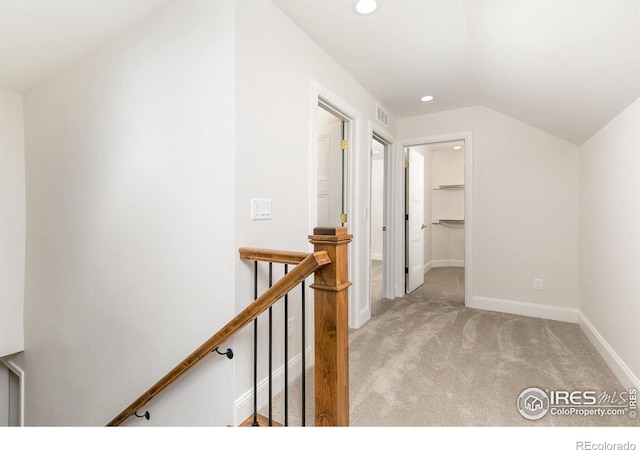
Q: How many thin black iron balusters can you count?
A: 4